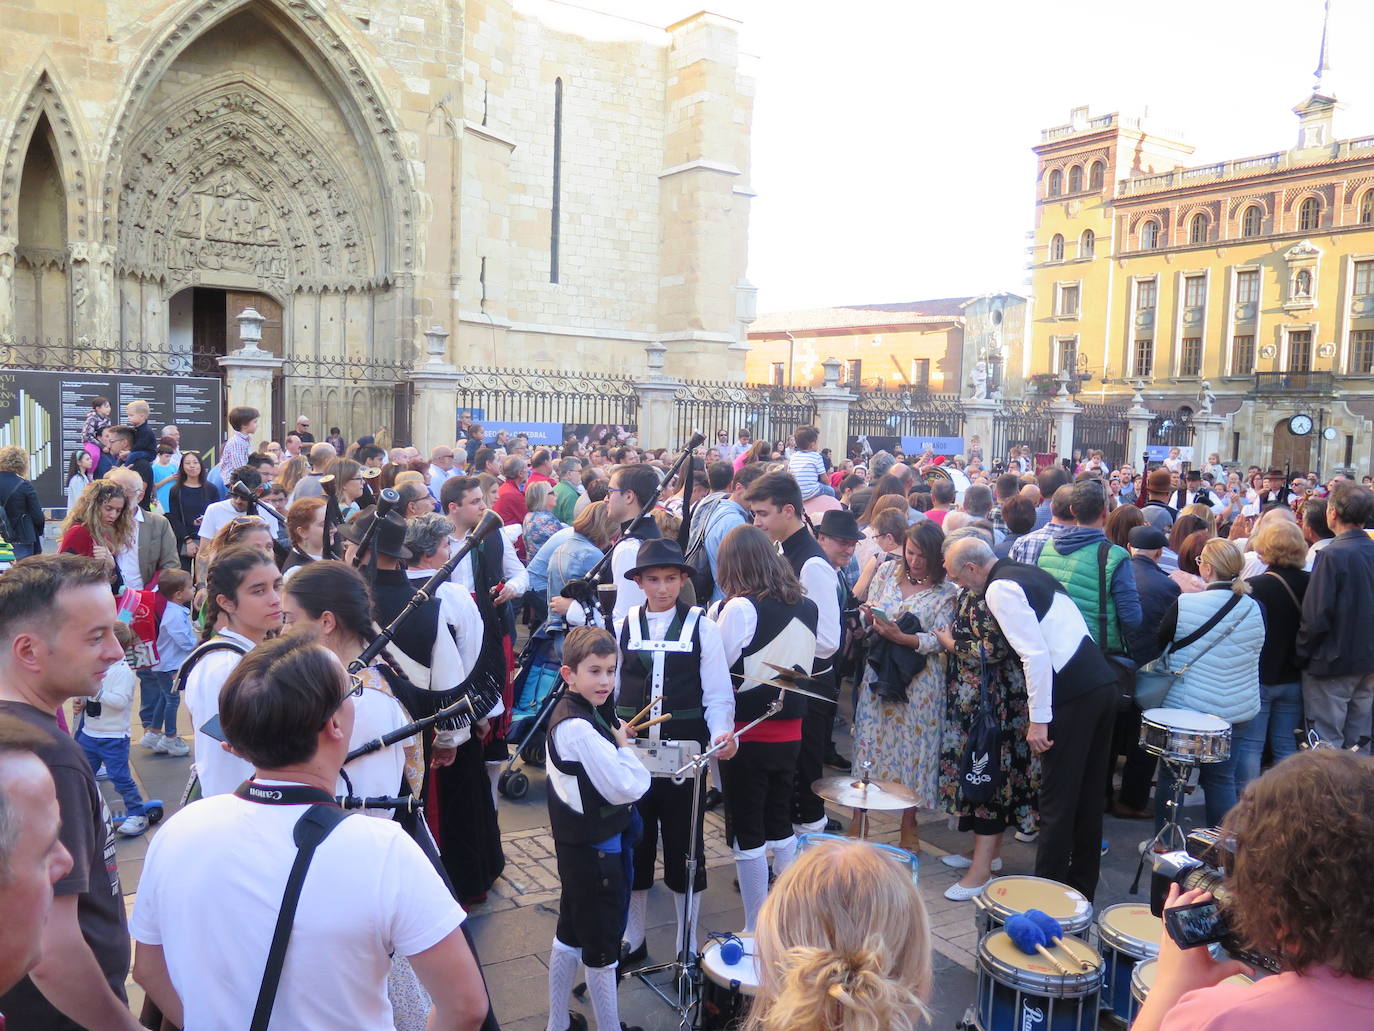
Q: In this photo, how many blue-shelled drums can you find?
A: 4